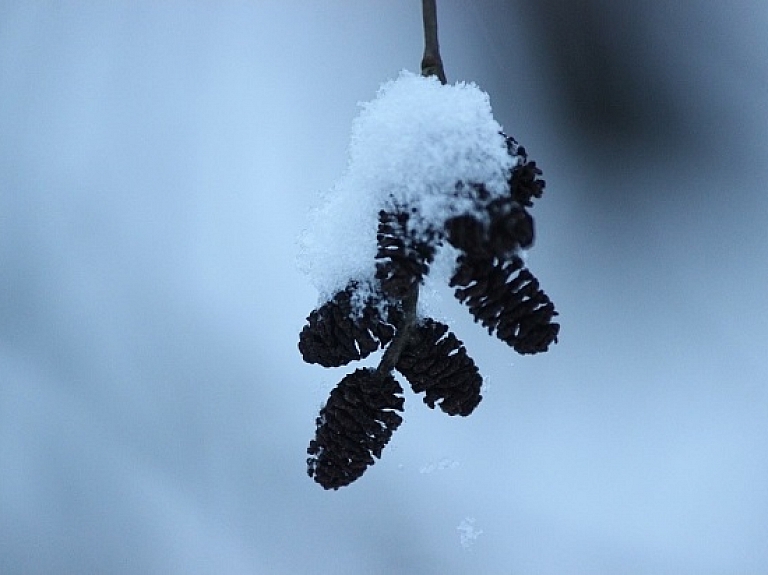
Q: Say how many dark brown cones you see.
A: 7